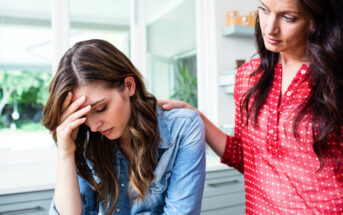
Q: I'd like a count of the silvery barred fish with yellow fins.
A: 0